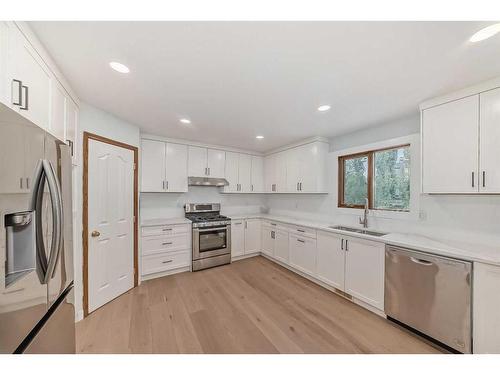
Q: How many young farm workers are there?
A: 0